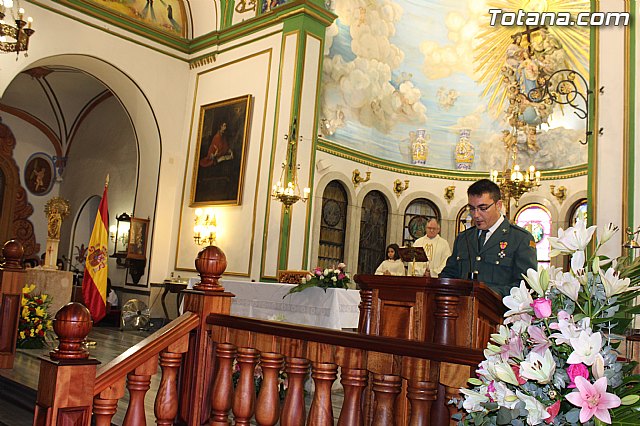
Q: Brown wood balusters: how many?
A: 12